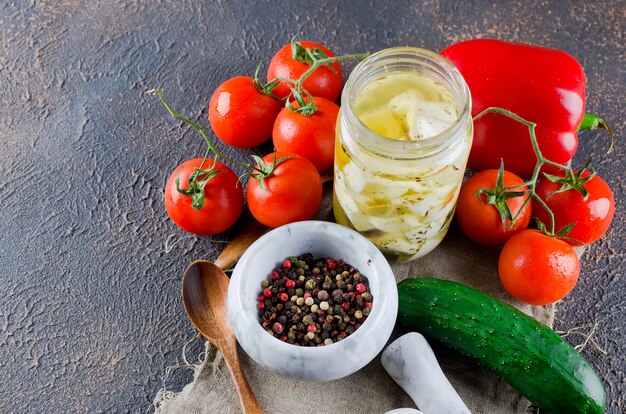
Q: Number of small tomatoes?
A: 8